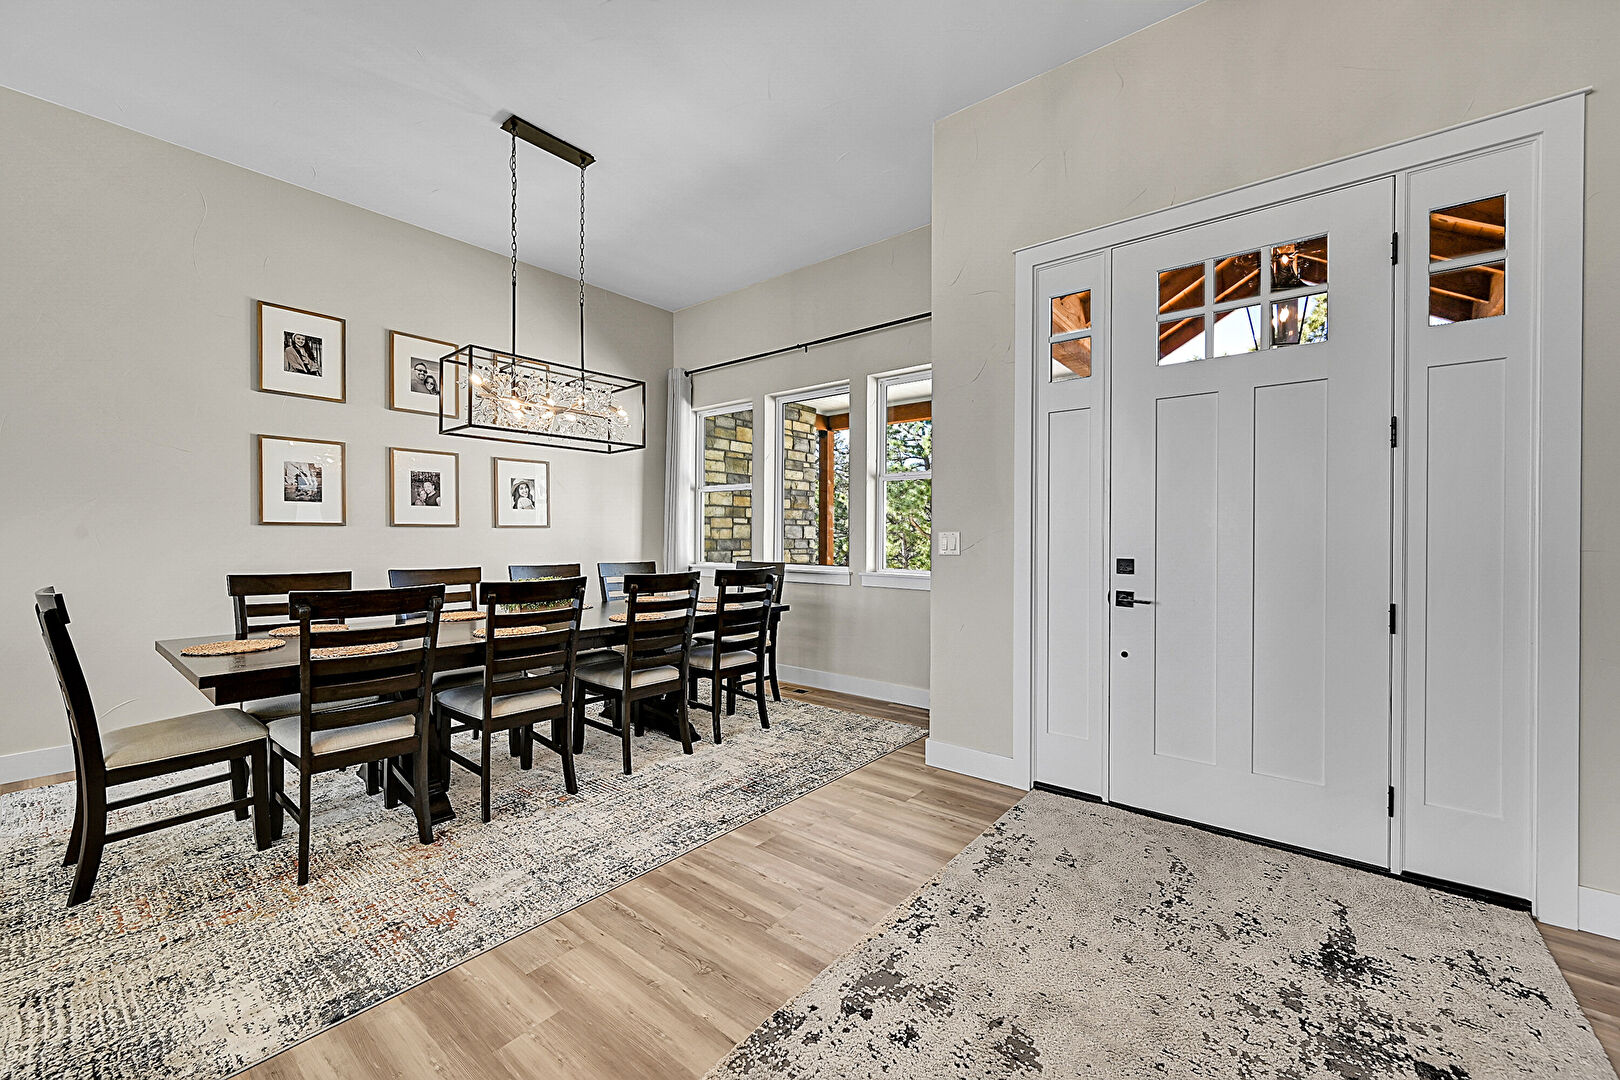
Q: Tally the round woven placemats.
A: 10